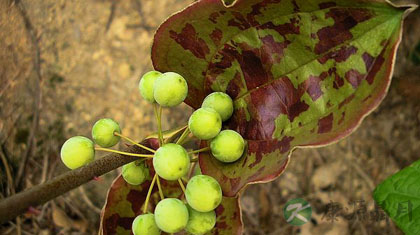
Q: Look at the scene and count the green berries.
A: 13